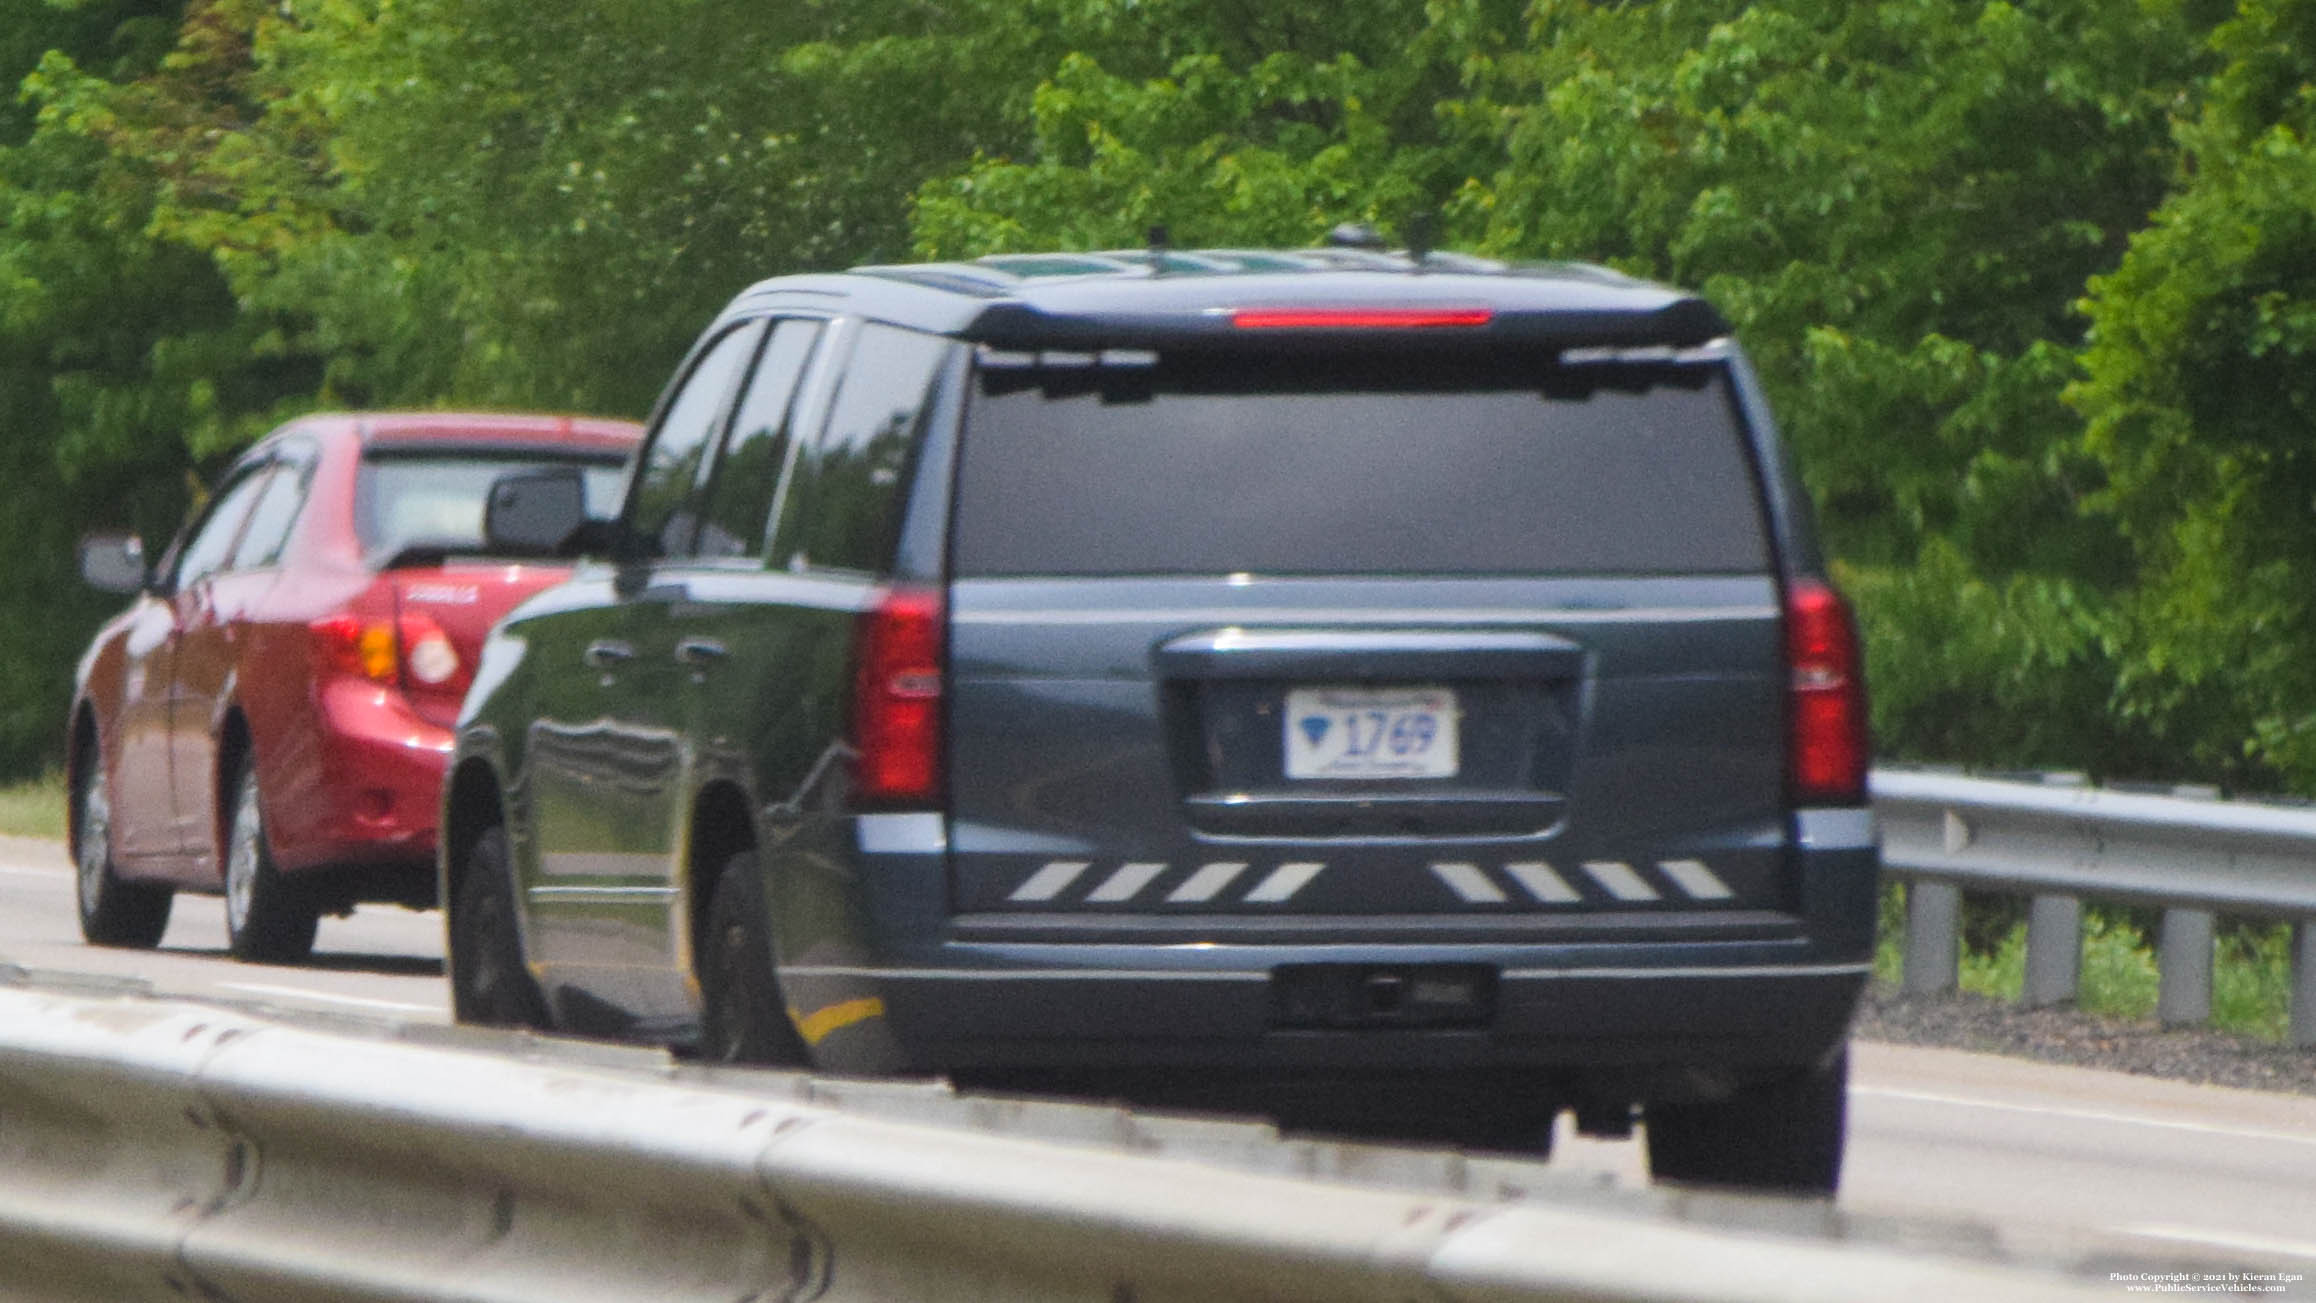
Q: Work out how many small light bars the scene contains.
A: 6